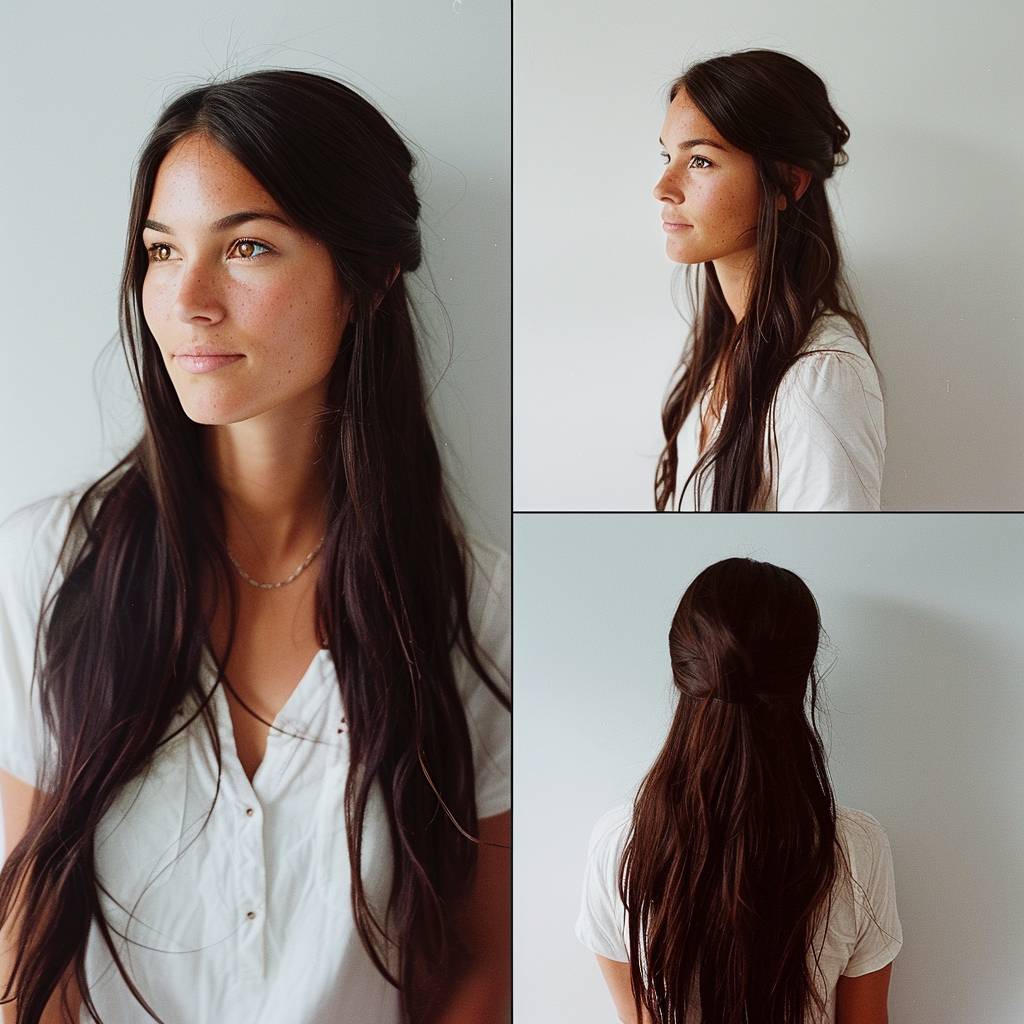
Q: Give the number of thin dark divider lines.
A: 2